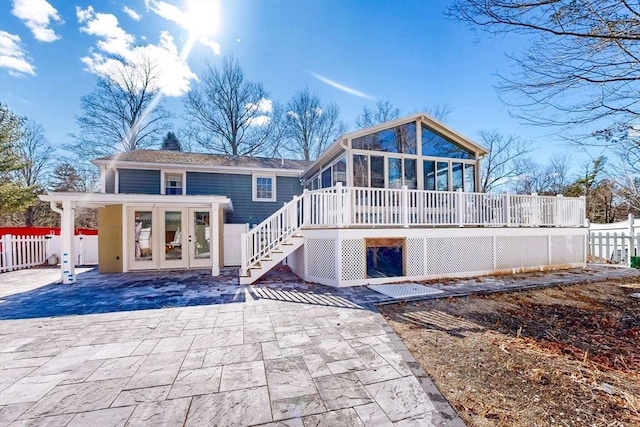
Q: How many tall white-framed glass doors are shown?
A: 3